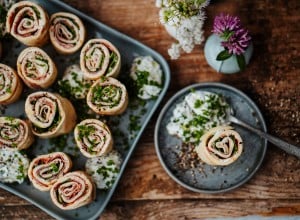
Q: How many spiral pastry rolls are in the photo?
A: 12